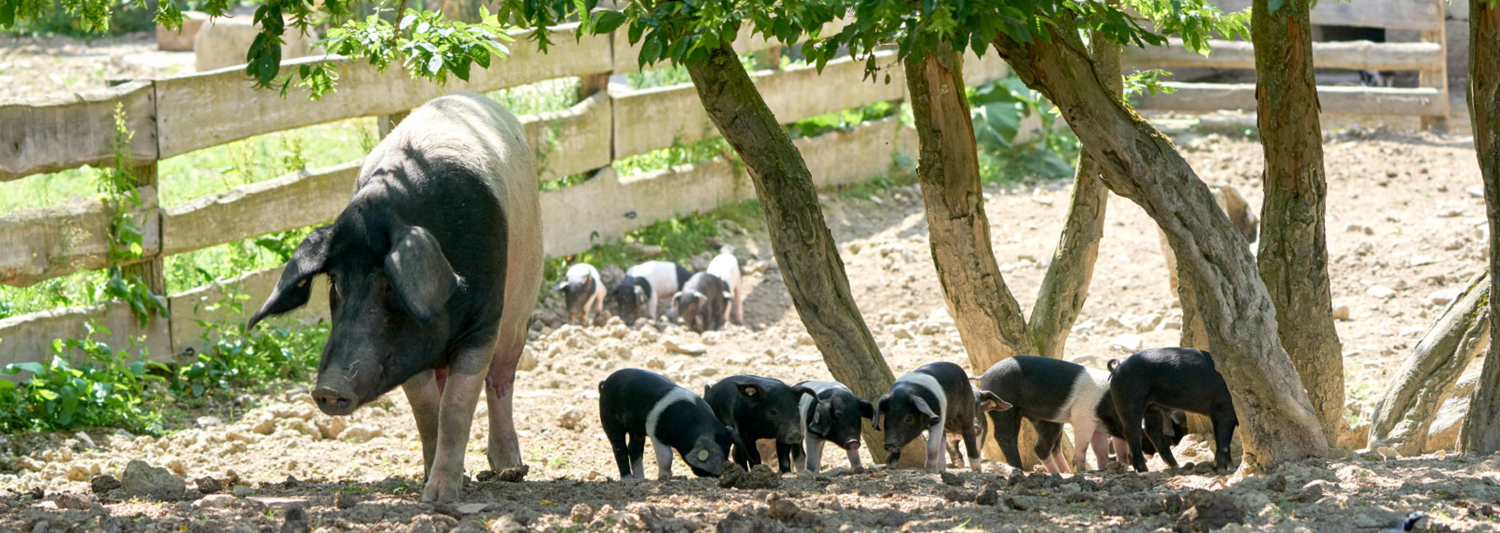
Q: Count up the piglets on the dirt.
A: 11